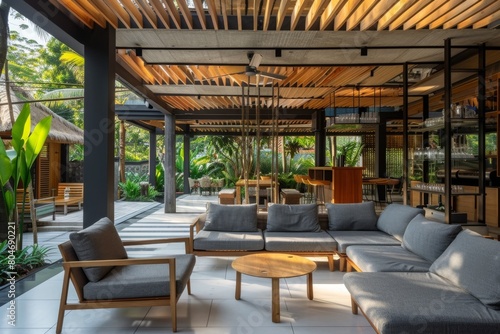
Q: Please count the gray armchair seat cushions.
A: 1